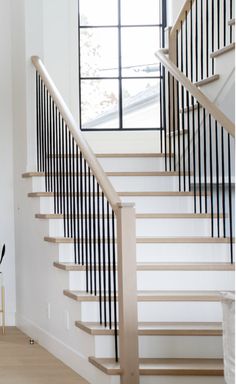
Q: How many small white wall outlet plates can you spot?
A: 2